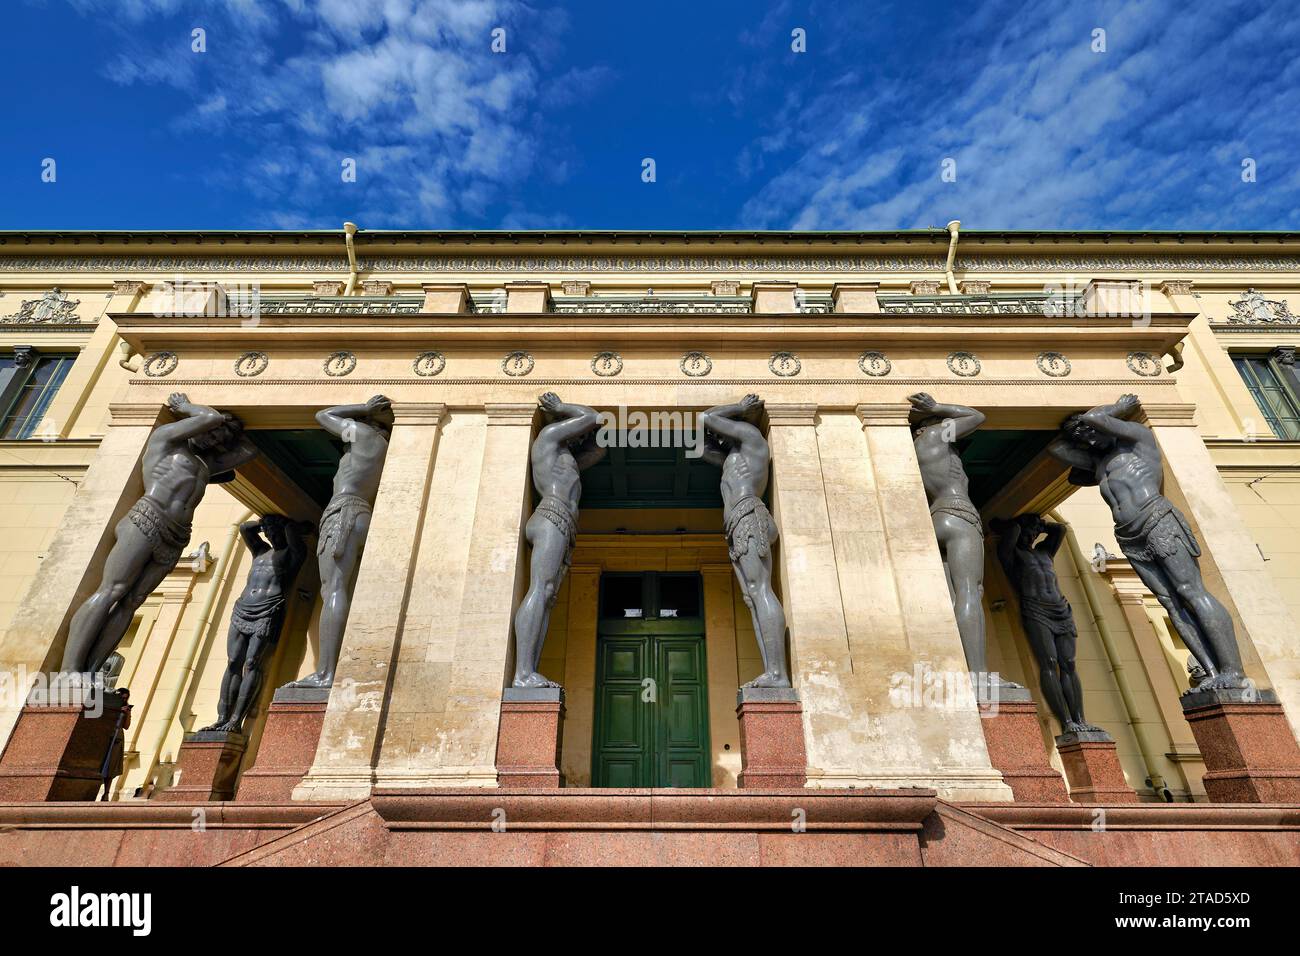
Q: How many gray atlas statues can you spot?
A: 8